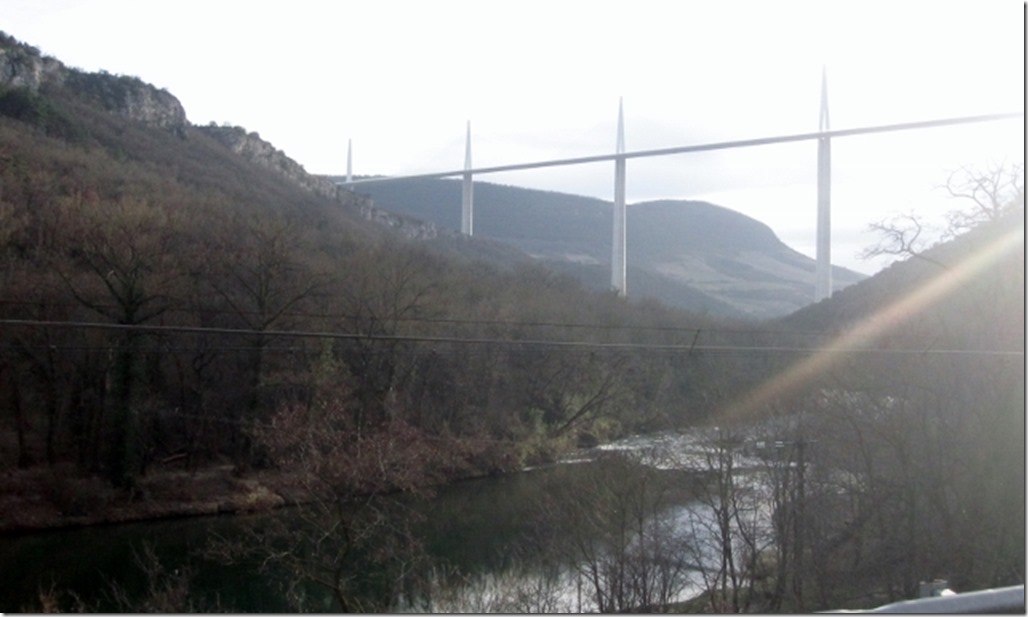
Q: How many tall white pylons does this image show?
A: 4